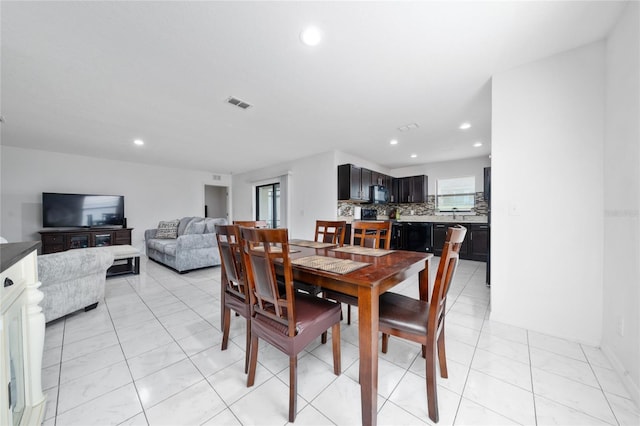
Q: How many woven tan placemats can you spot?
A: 4